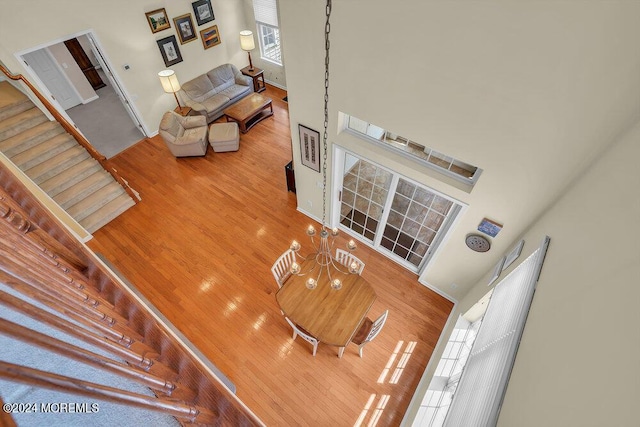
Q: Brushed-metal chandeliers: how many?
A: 1